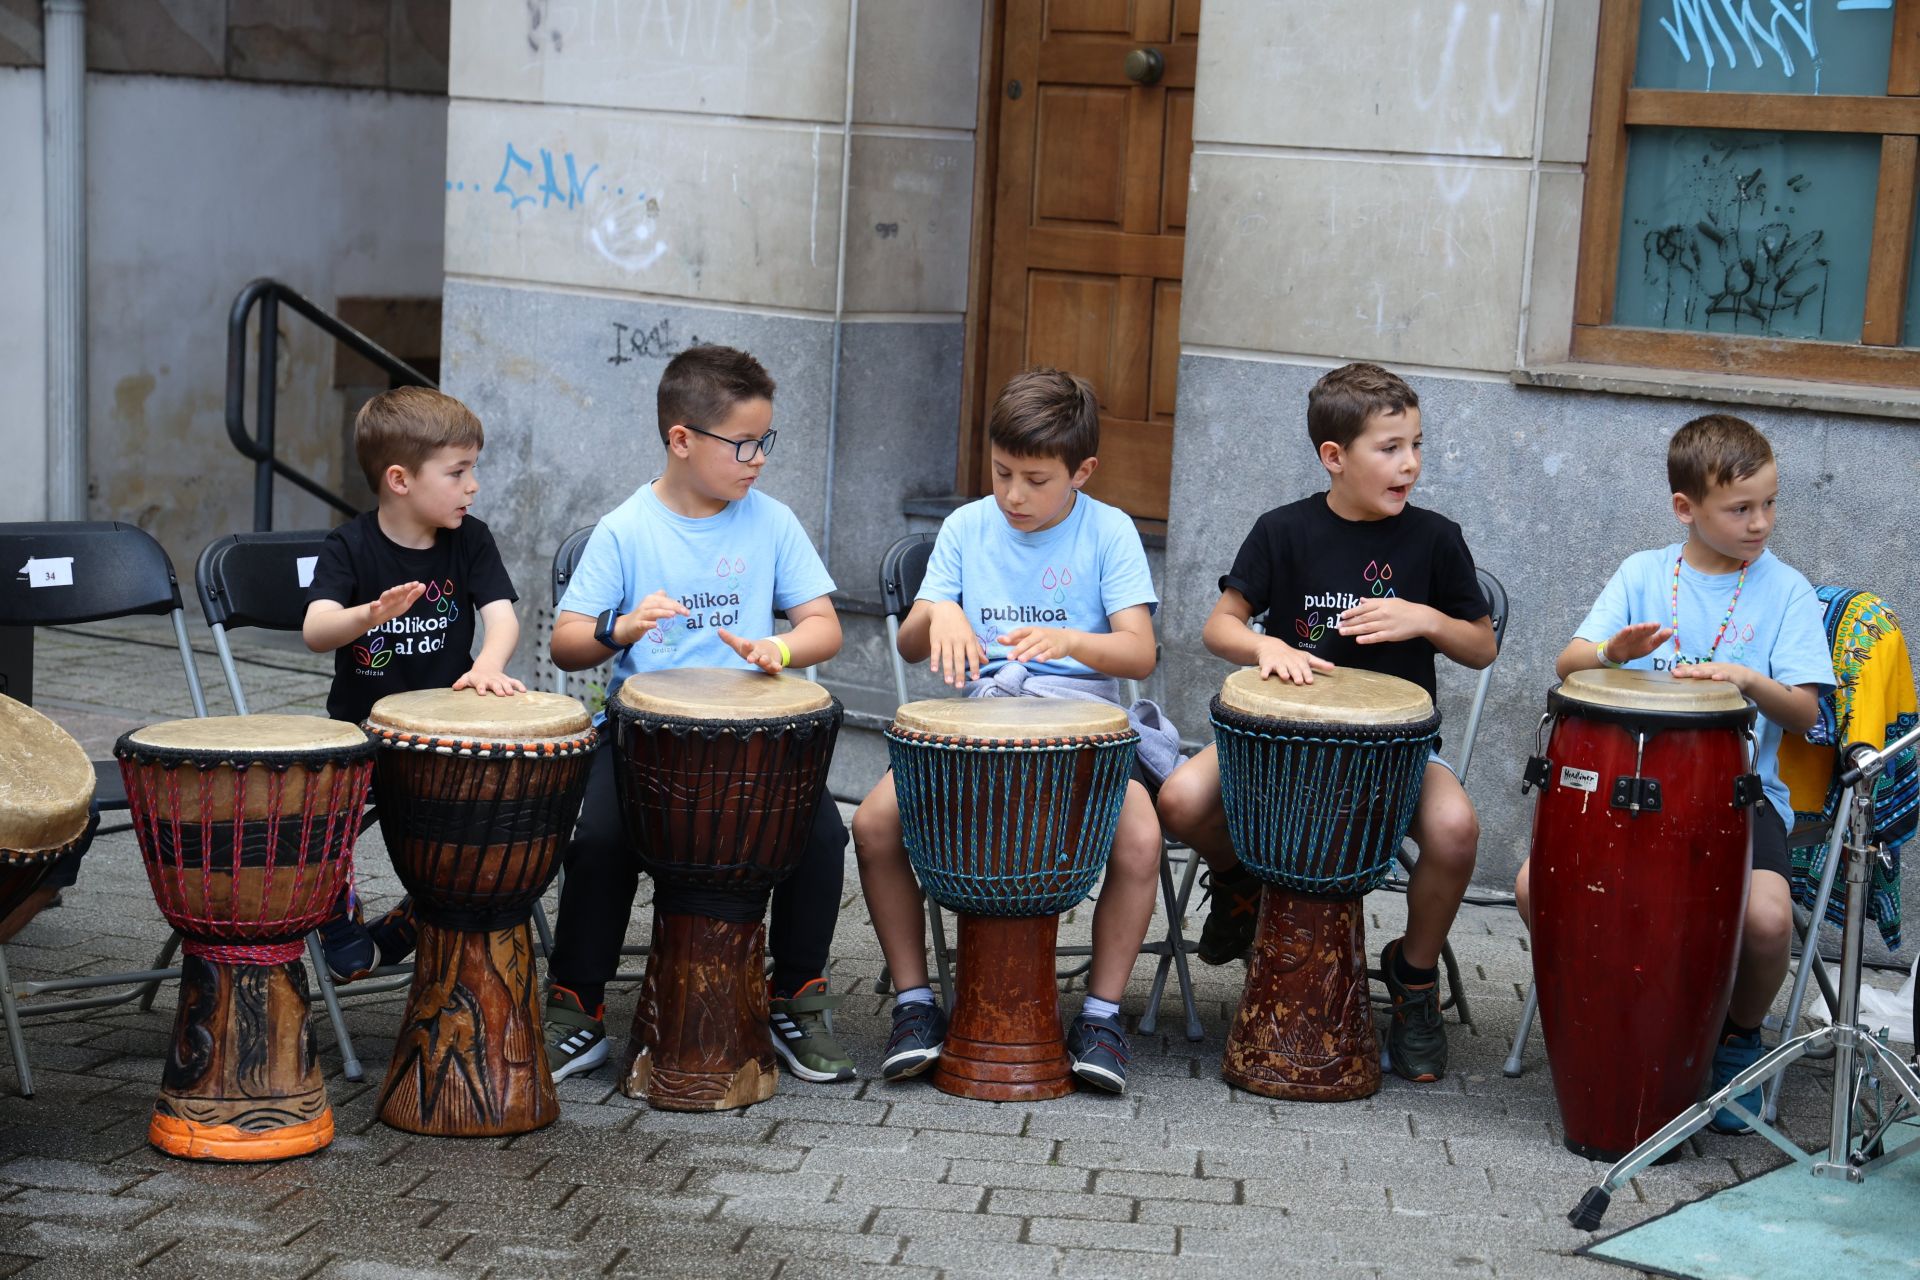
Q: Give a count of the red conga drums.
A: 1